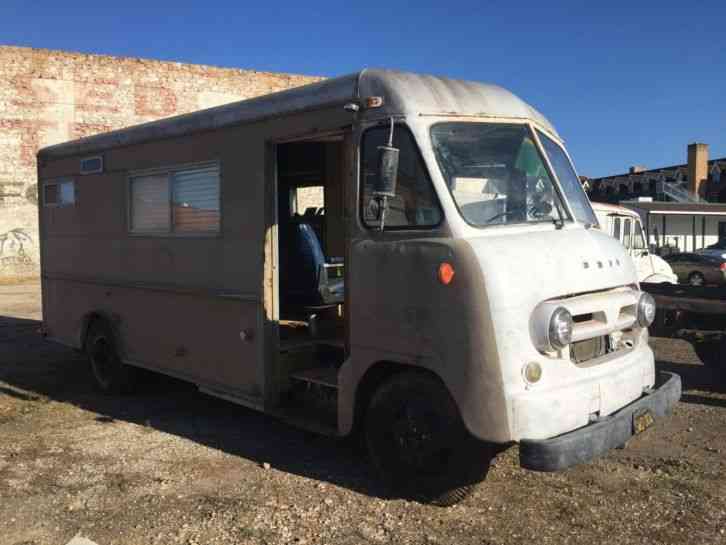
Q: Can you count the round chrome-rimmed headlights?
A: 2